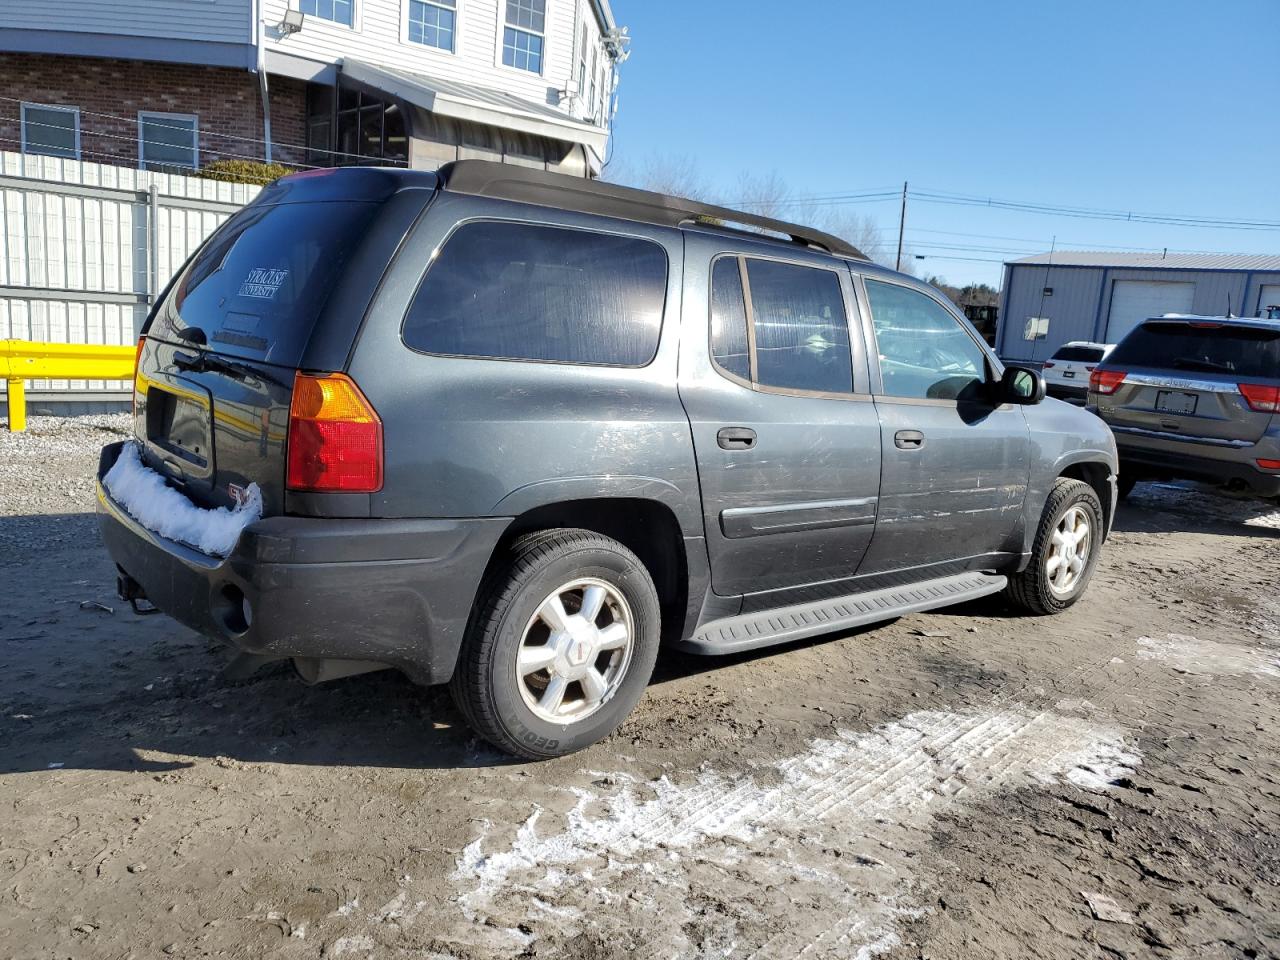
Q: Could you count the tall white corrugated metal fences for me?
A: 1